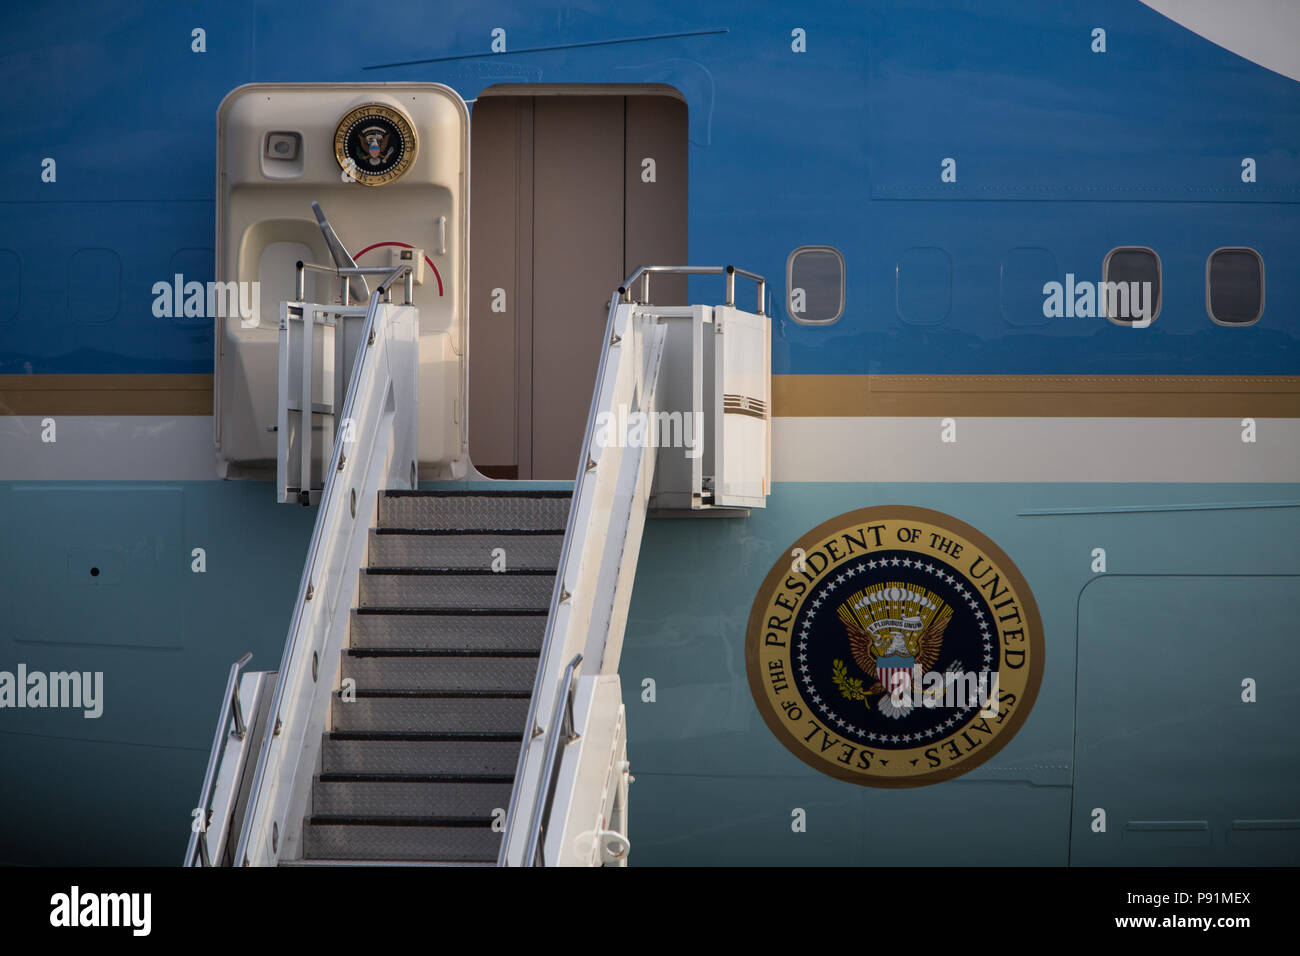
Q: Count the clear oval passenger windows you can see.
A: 3